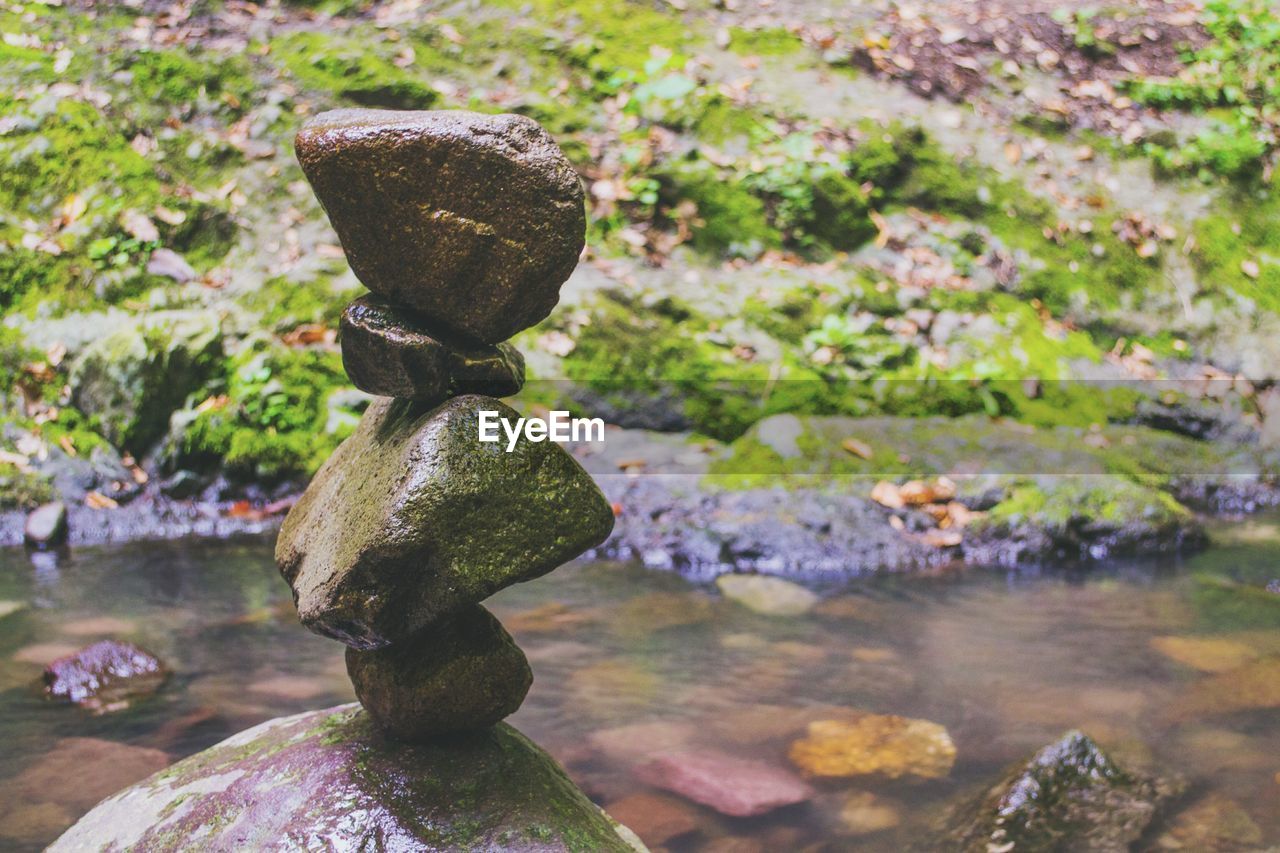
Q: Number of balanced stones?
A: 4